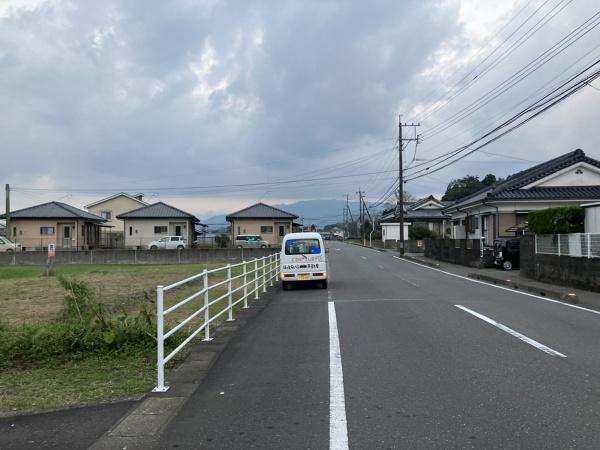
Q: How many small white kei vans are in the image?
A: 1